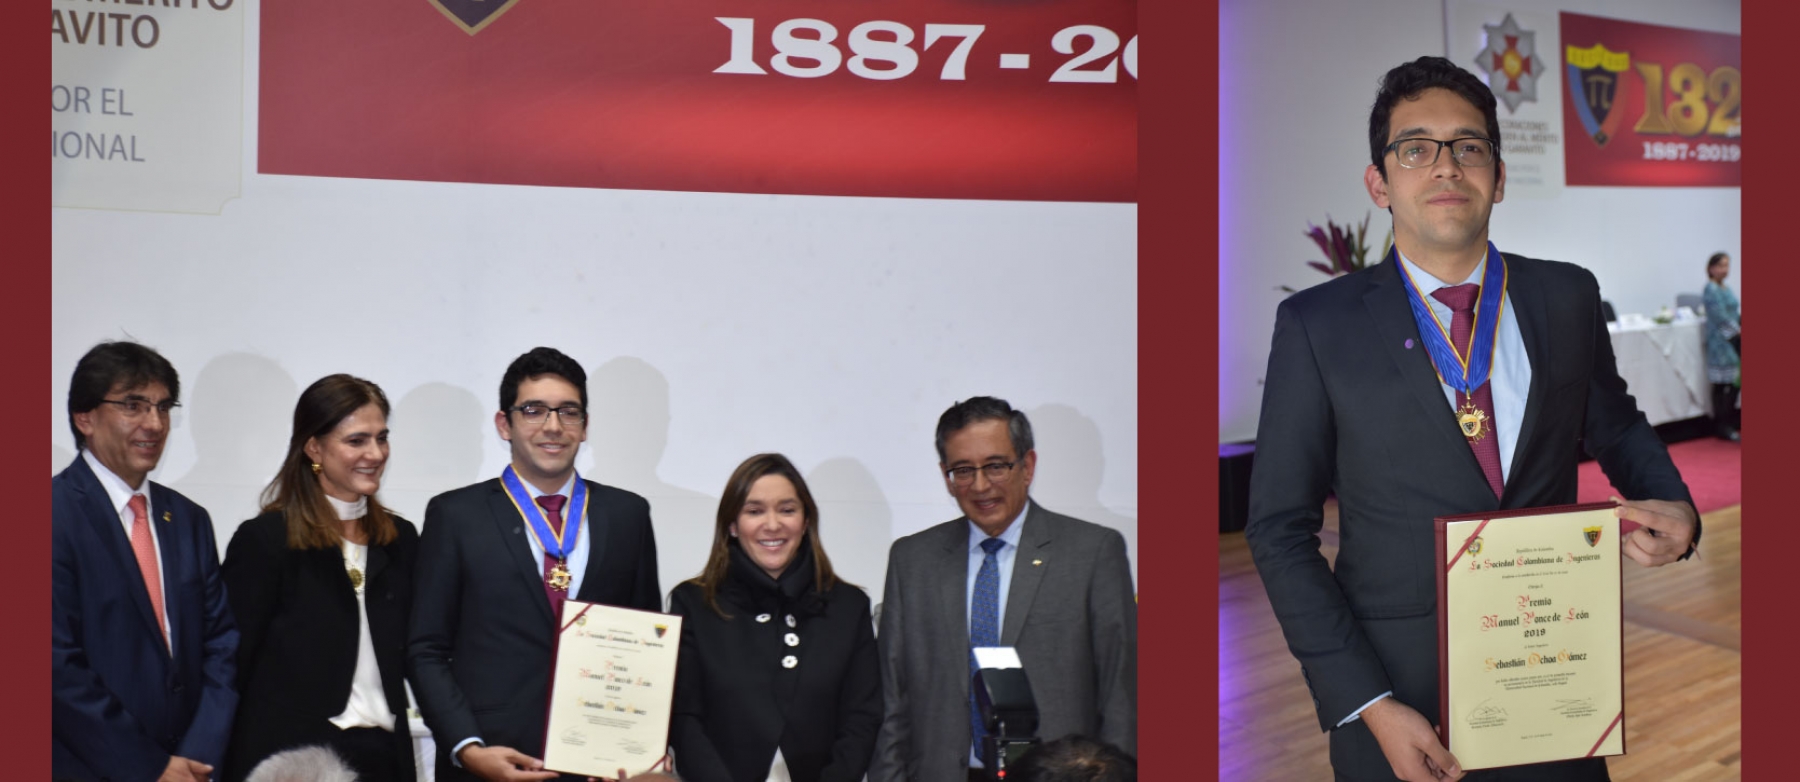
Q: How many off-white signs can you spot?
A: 2